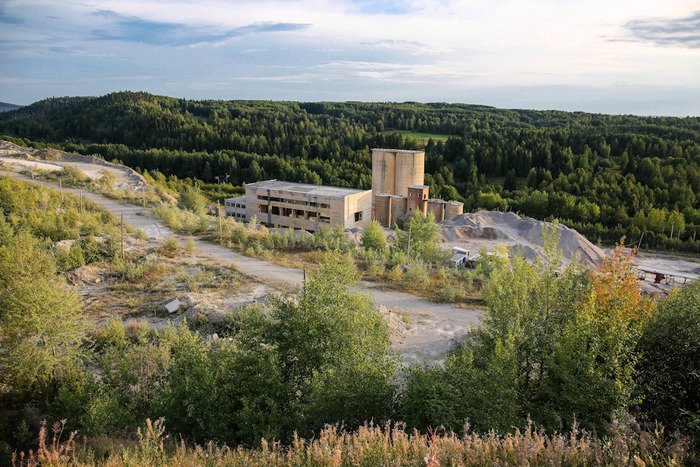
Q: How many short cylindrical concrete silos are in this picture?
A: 4